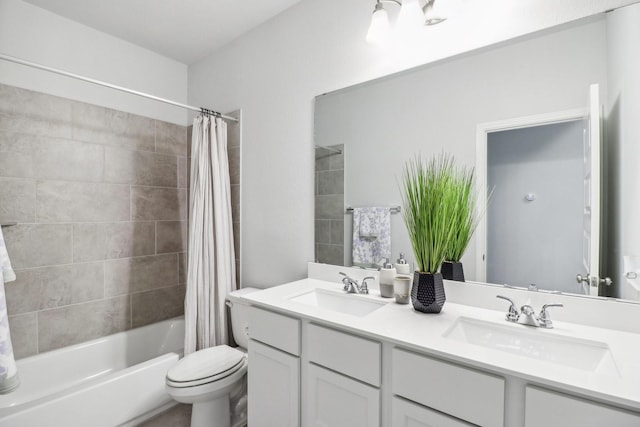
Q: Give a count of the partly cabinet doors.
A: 3